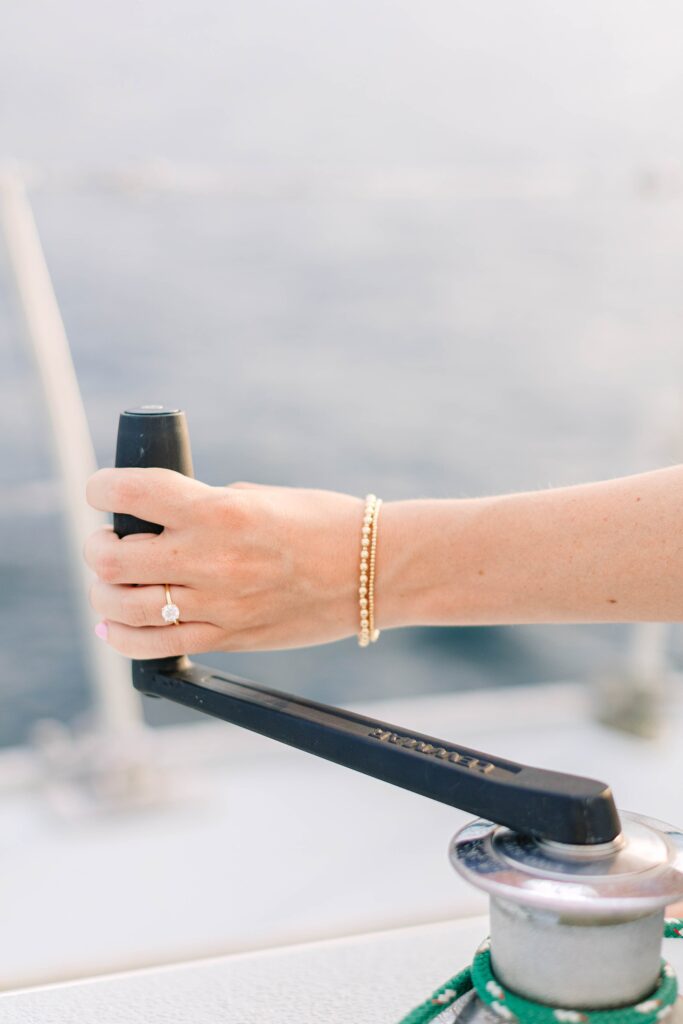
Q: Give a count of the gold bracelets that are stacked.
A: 2